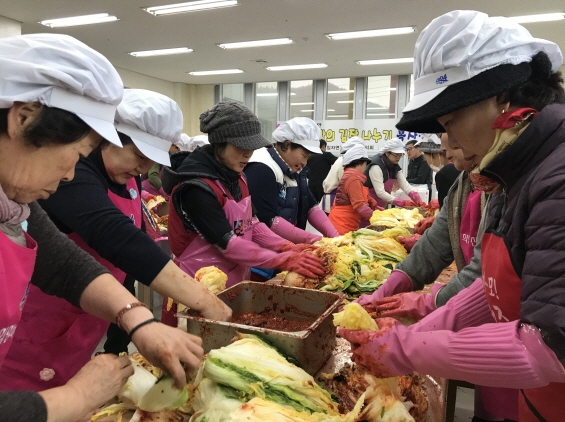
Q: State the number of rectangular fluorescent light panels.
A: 9